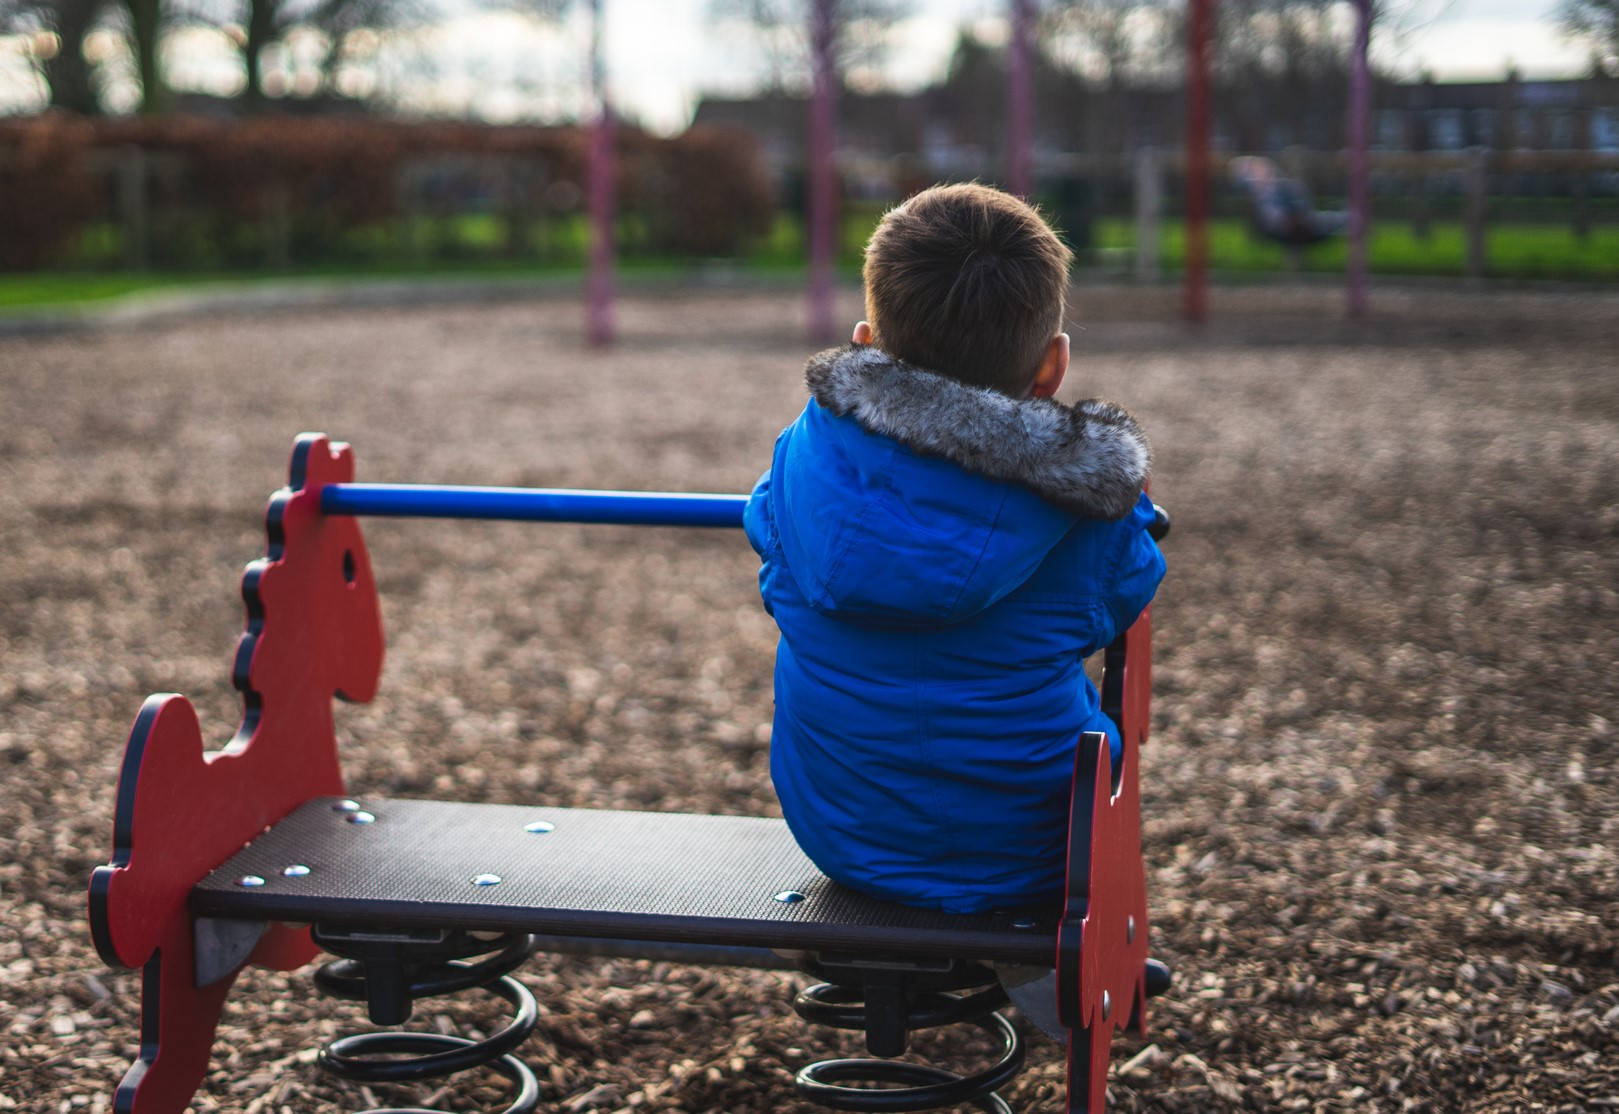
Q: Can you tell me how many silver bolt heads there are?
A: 10